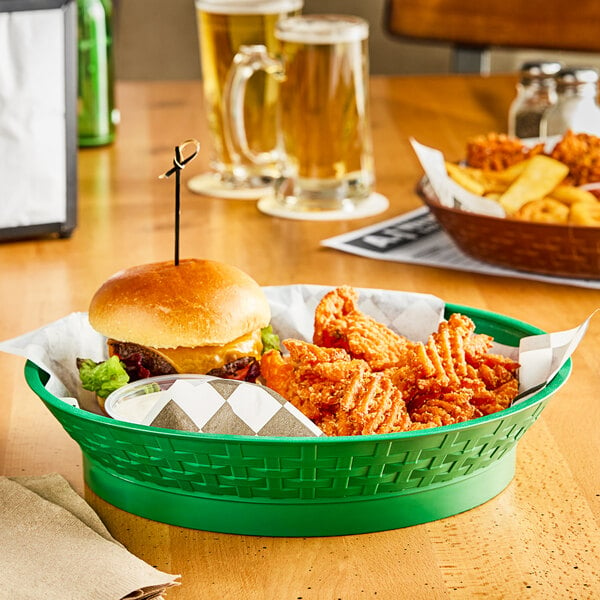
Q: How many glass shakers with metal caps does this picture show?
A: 2